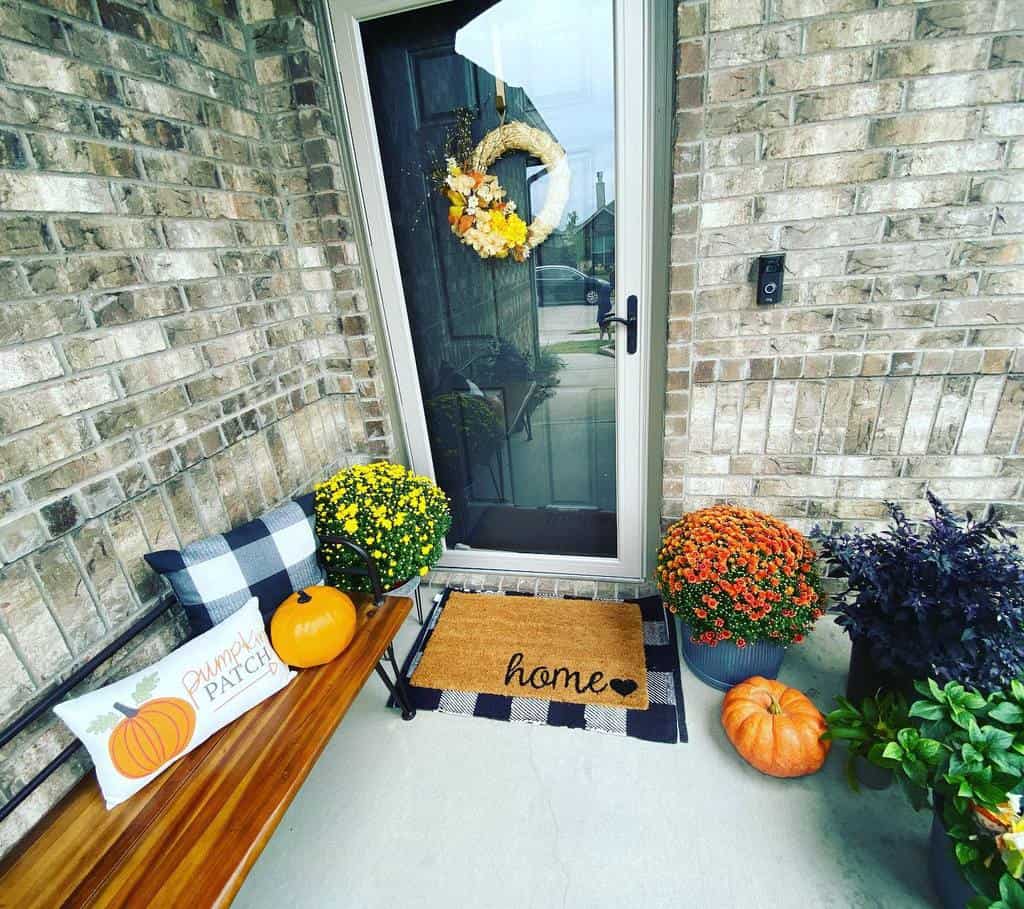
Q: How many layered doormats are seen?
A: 2